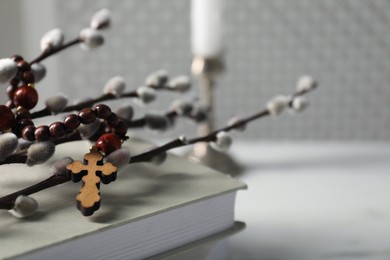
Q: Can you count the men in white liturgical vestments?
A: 0